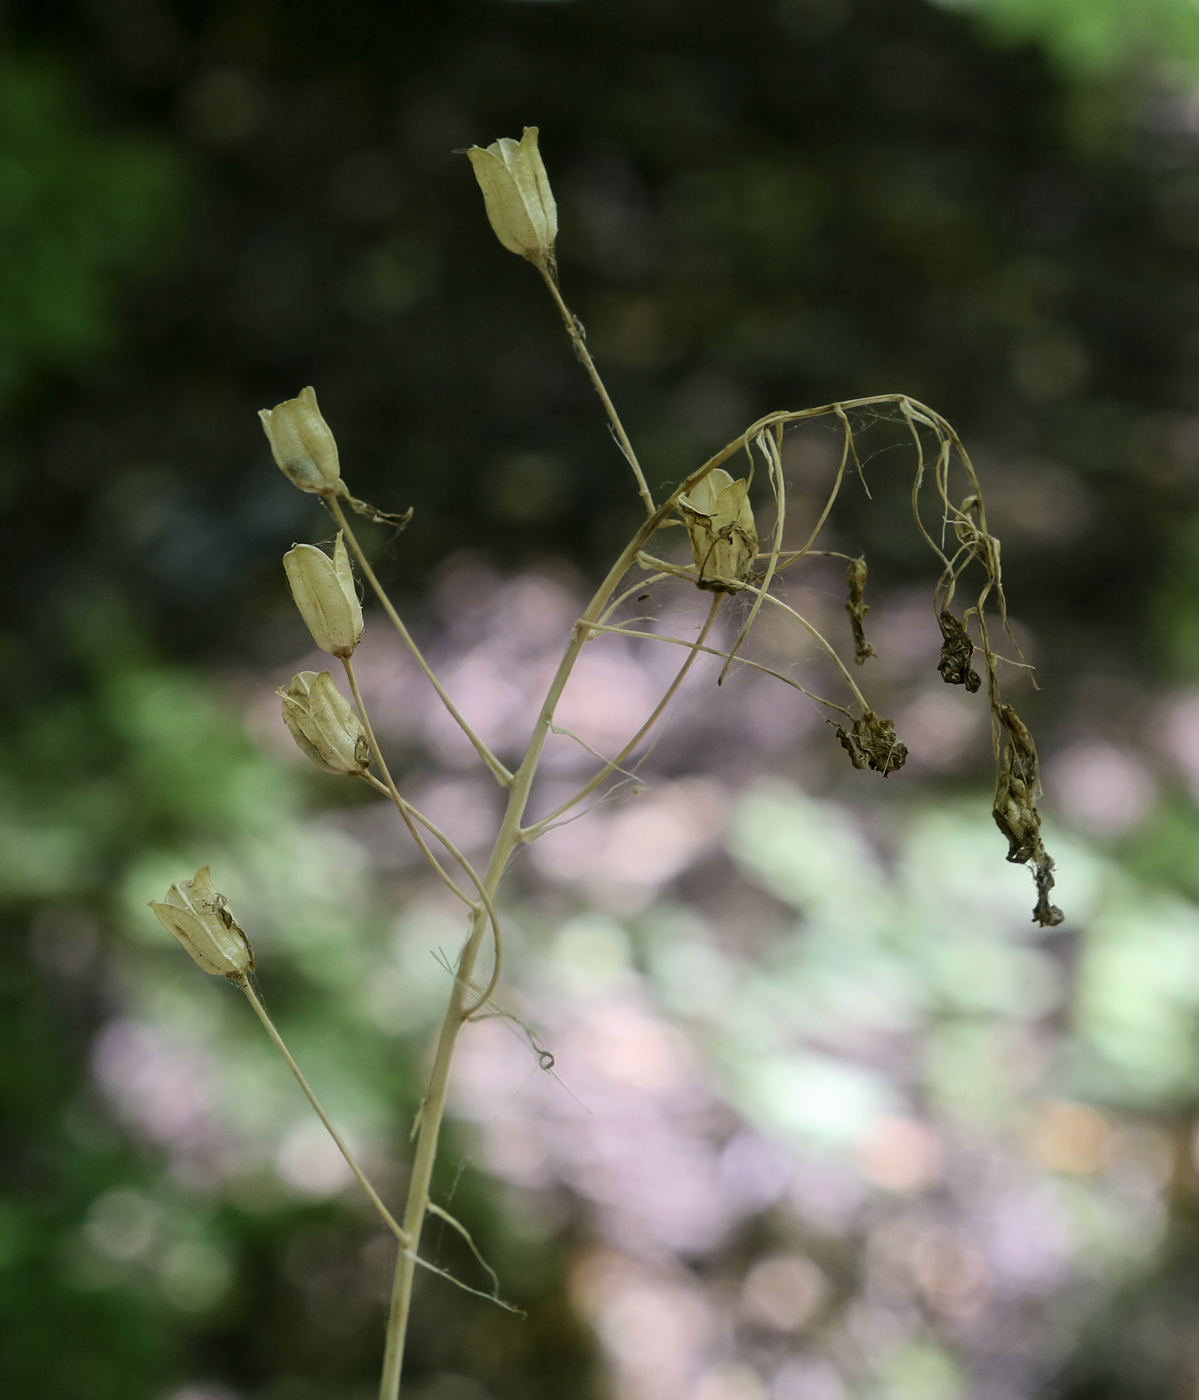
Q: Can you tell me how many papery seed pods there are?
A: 6